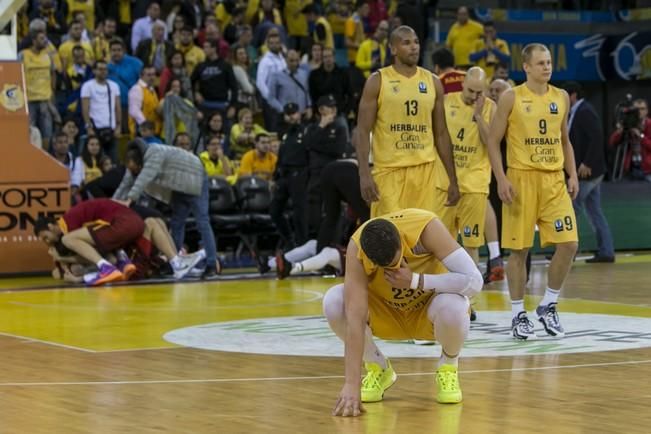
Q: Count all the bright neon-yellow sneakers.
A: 2